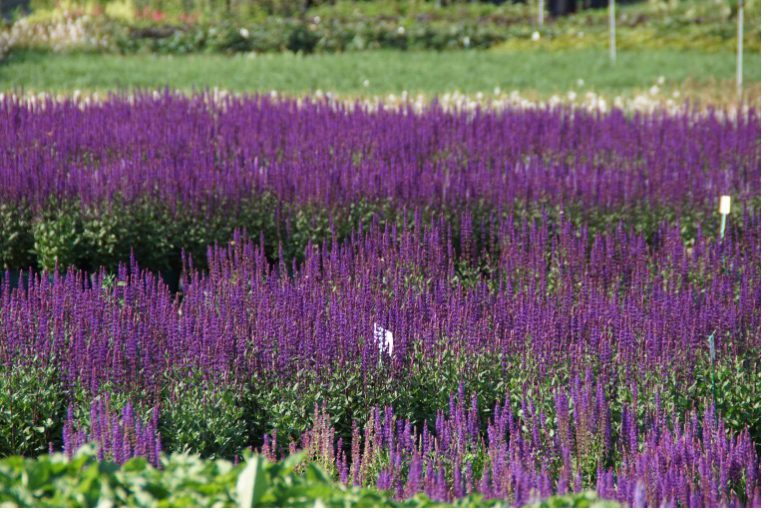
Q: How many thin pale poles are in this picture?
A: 3